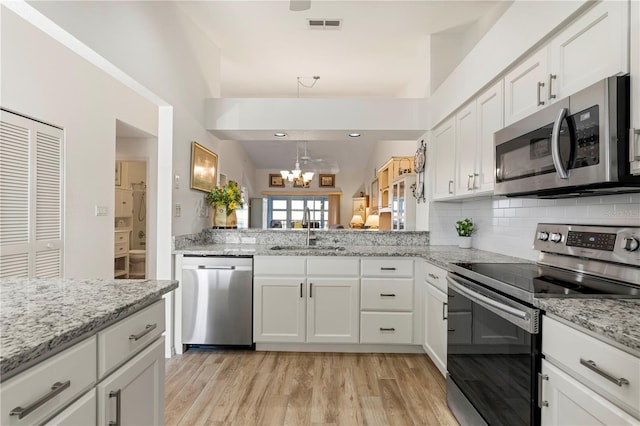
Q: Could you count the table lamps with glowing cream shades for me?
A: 2